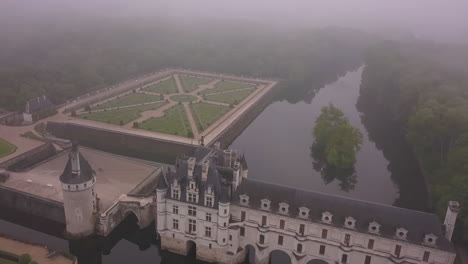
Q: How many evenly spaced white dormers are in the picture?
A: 9